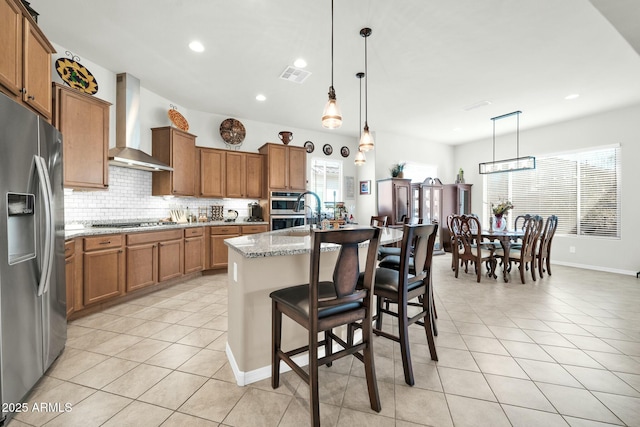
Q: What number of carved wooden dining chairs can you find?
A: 6